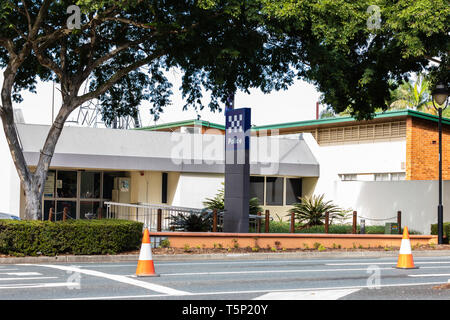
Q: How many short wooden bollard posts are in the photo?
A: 11